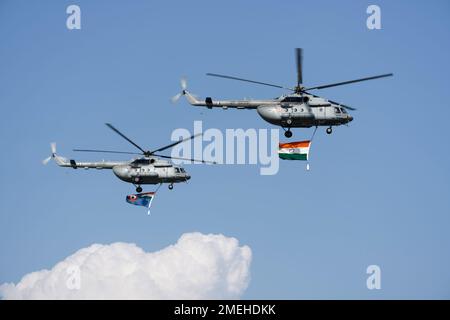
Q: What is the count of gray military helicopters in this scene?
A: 2